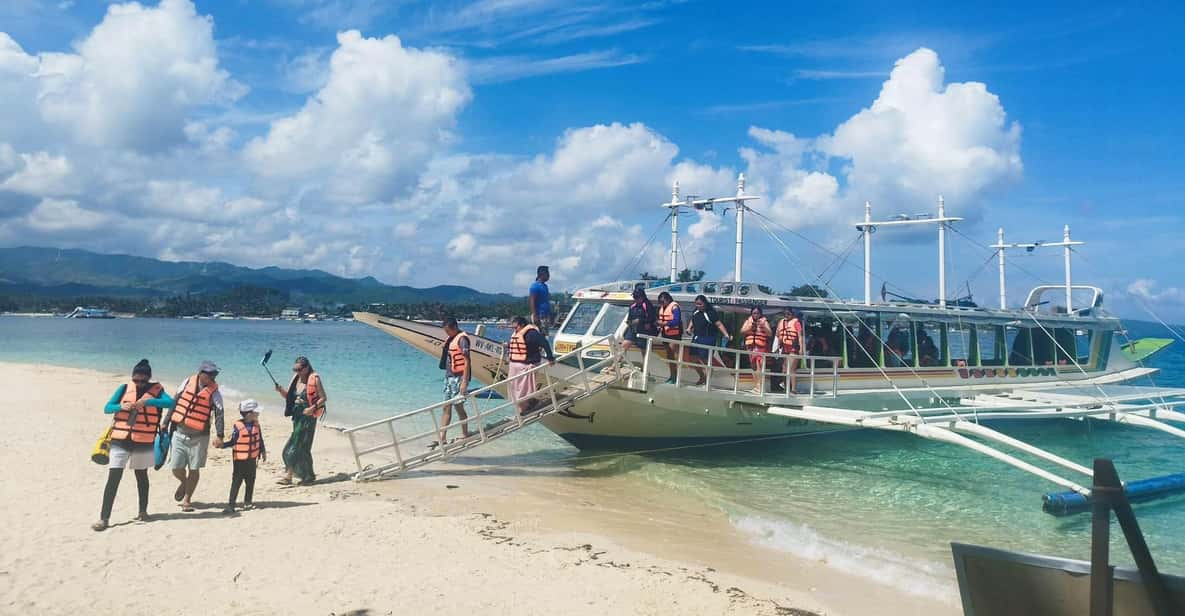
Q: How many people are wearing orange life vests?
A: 9